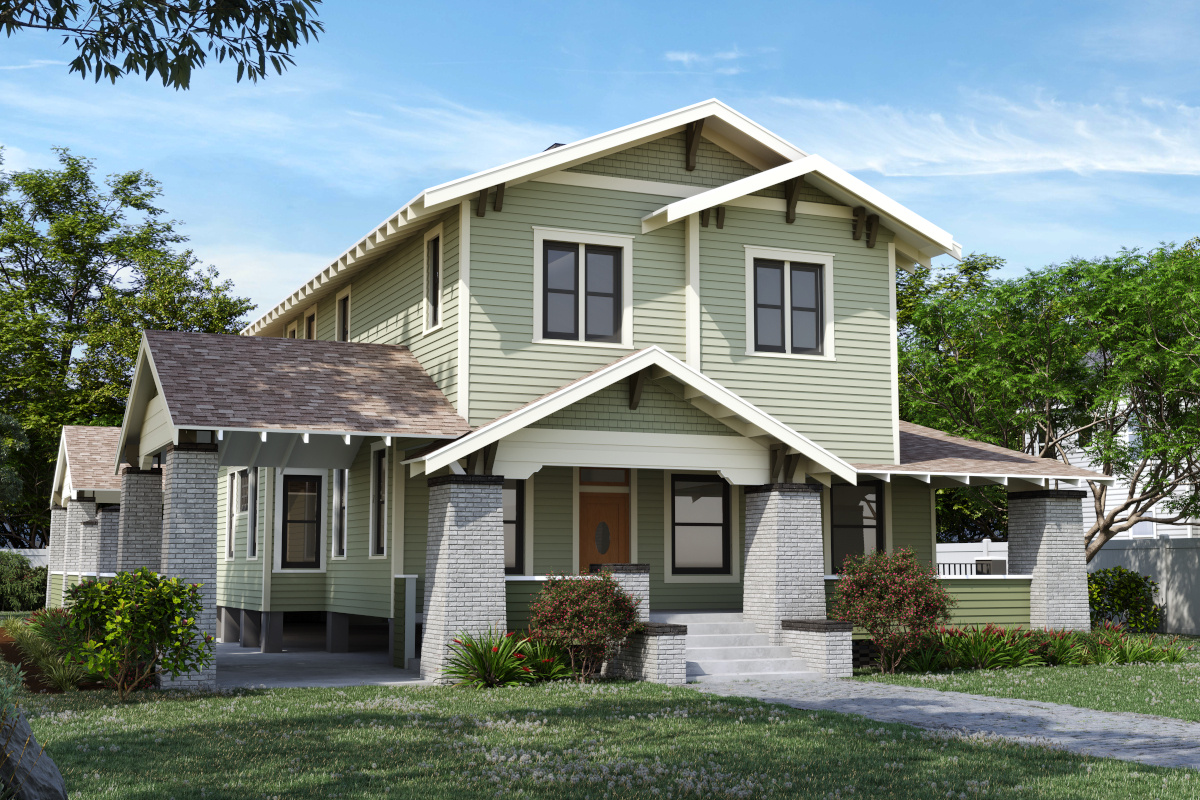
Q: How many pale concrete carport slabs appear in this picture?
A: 1